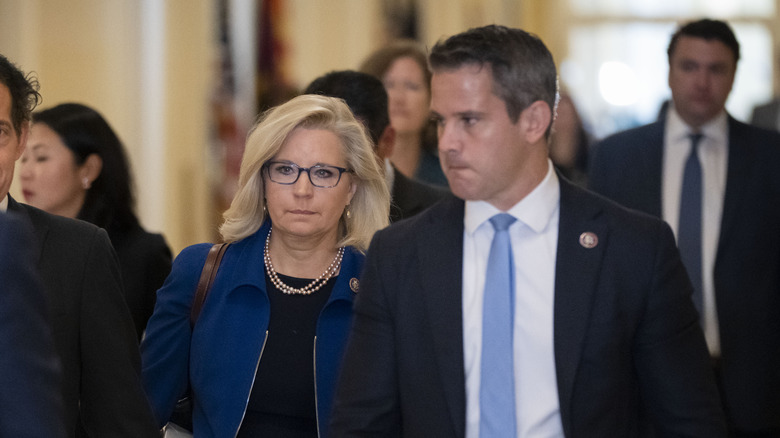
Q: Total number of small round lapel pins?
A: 2